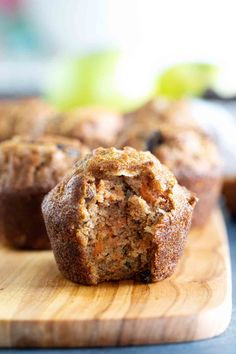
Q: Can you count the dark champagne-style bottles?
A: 0